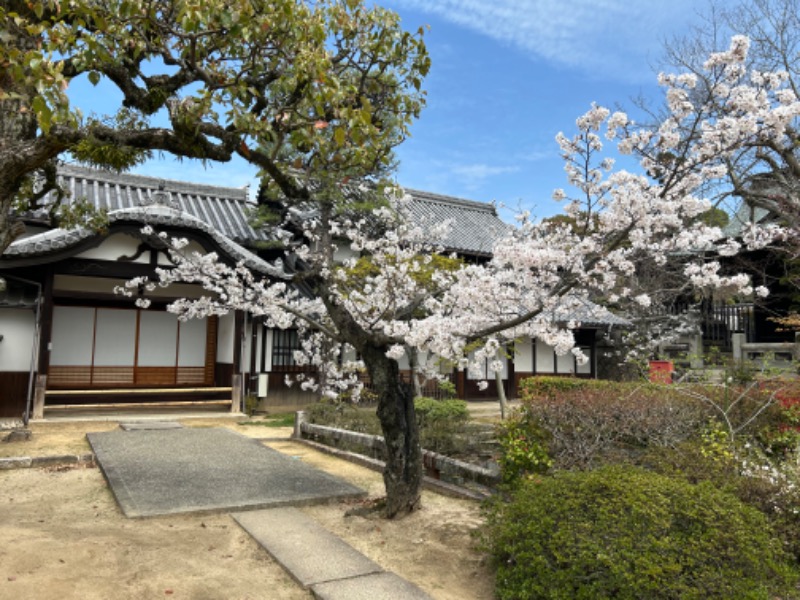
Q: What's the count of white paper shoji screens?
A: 4